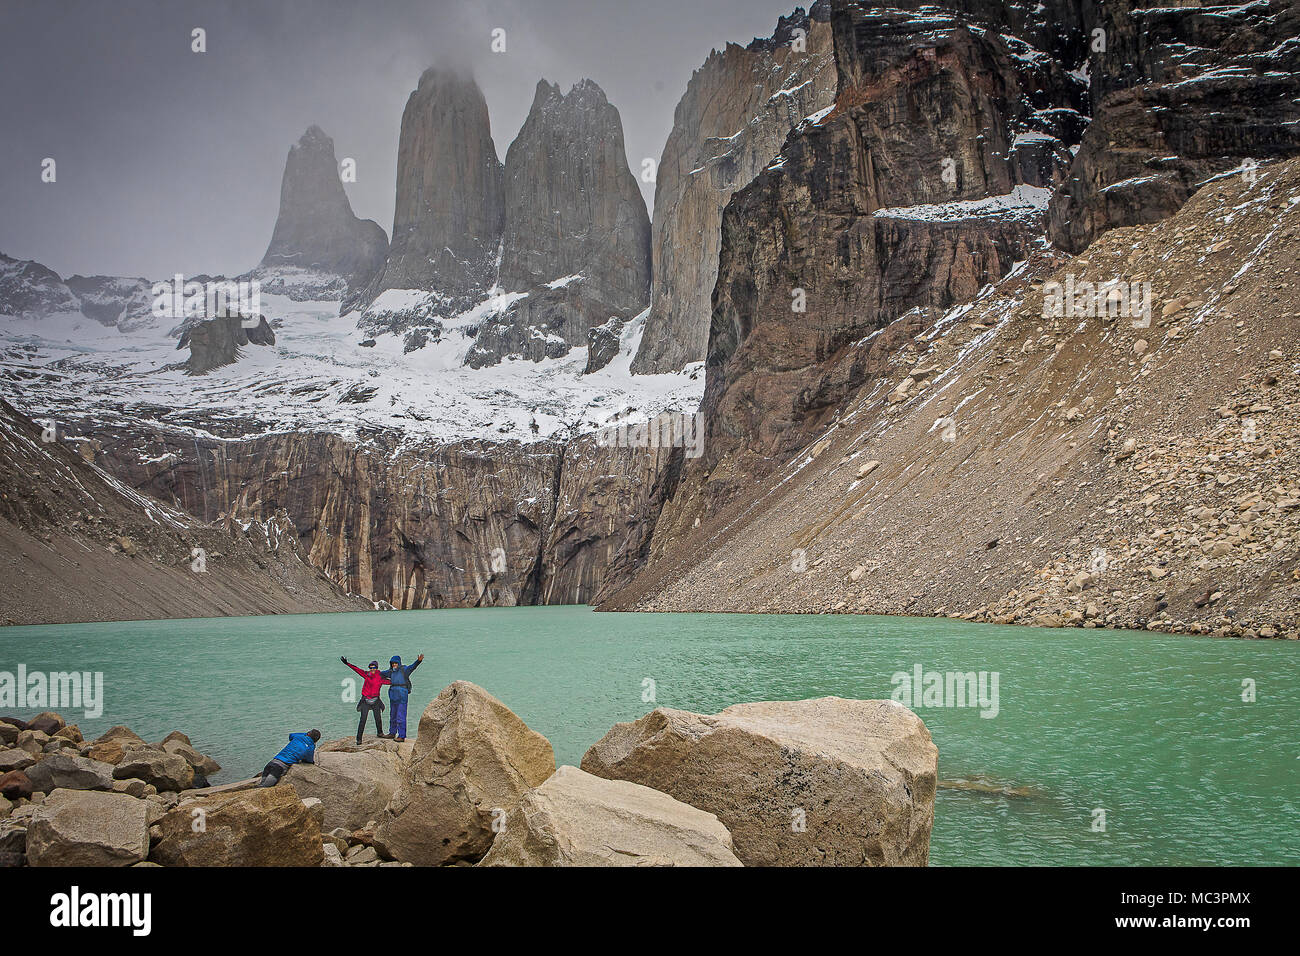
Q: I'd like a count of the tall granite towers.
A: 3